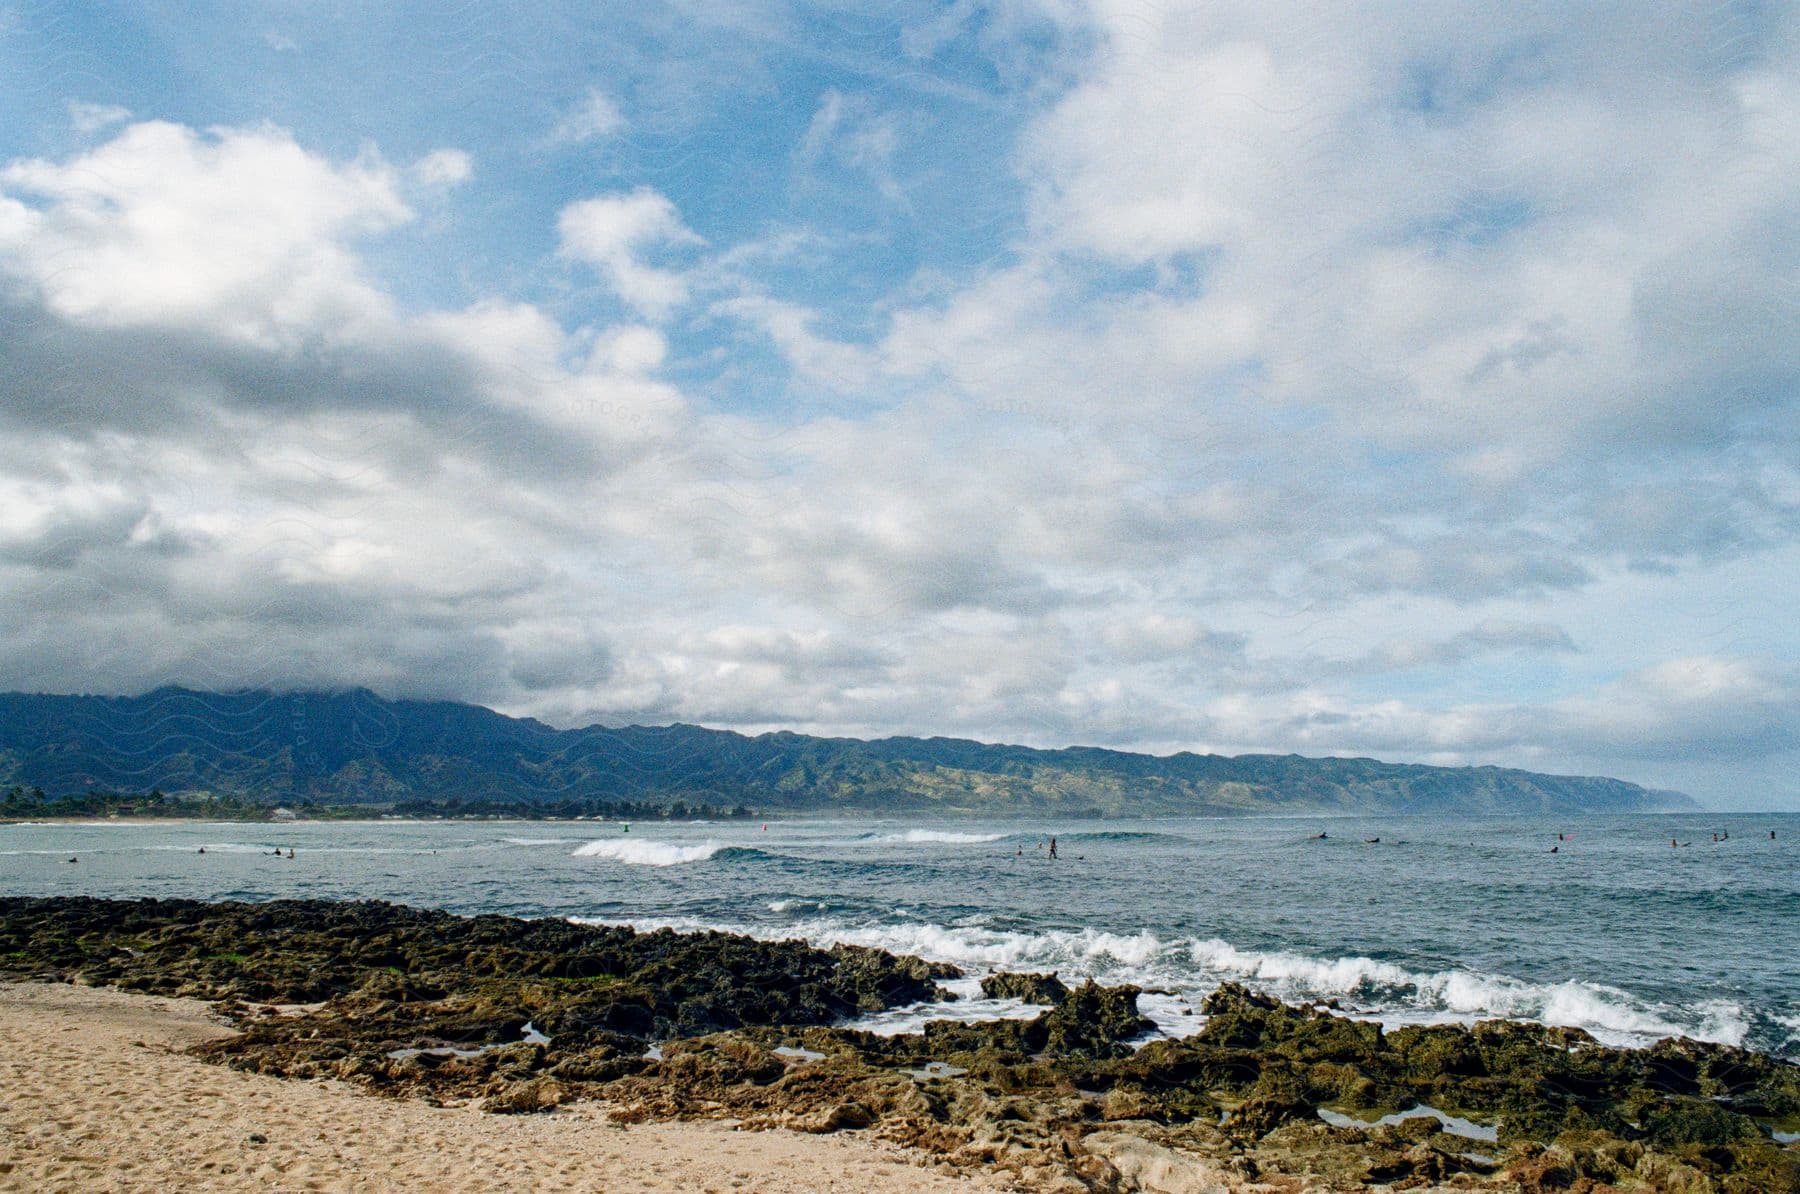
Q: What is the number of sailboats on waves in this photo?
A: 0